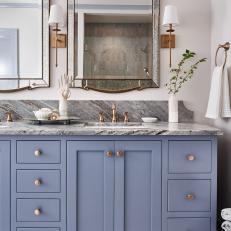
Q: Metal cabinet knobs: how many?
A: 7